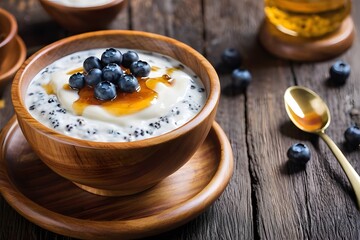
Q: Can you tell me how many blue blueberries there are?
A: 14